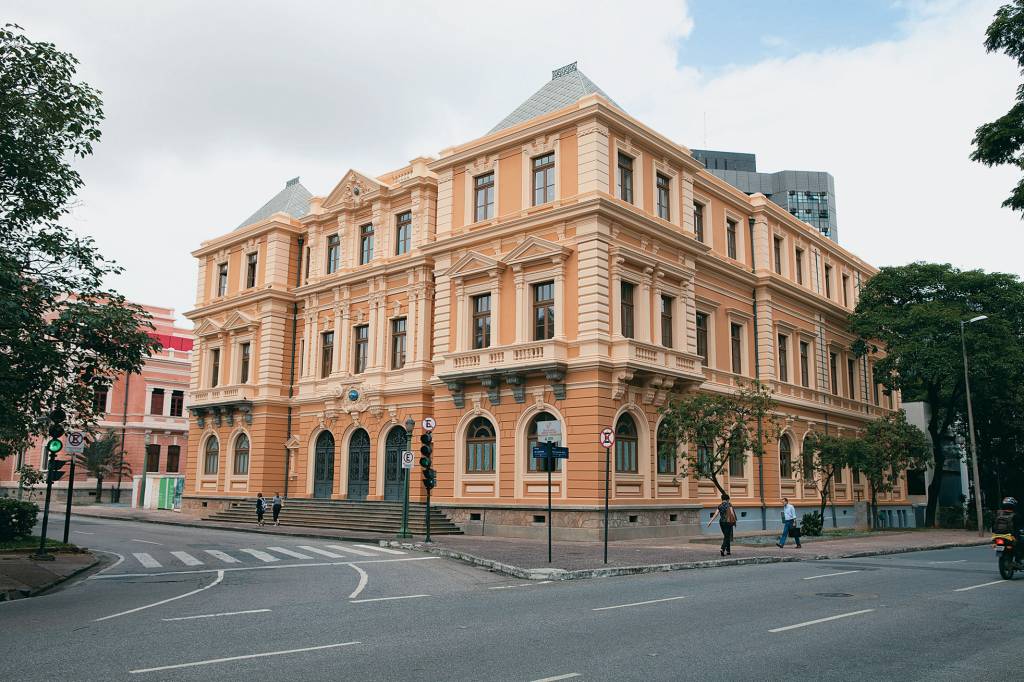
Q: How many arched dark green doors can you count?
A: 3